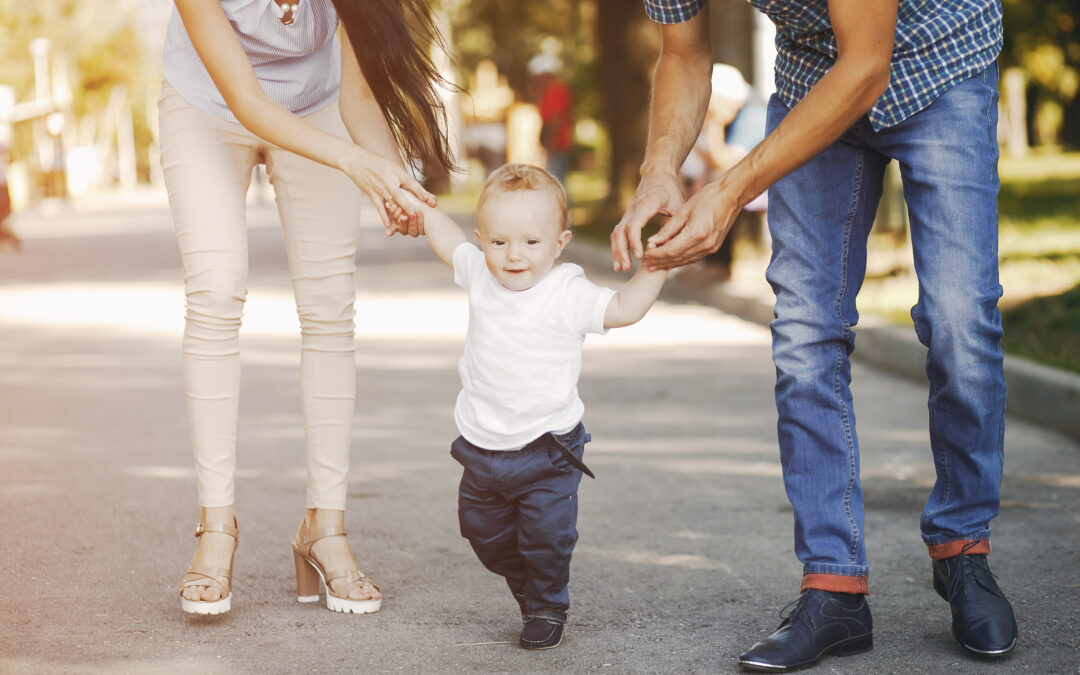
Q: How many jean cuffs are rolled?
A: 2